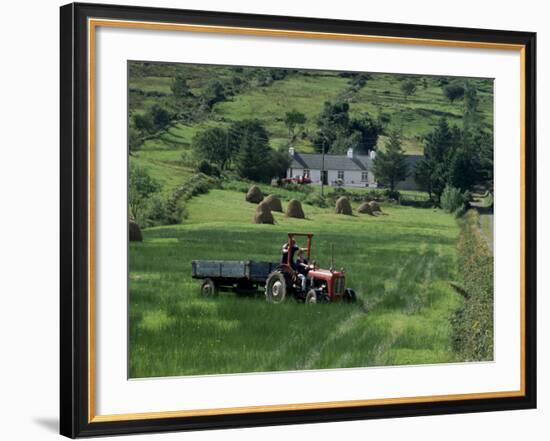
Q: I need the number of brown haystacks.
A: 8